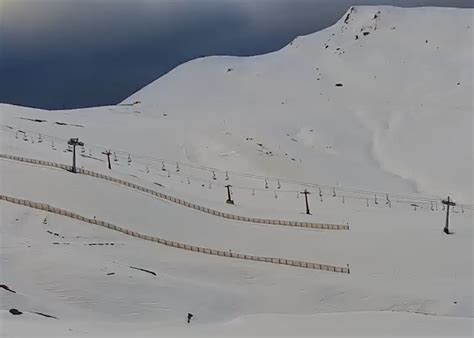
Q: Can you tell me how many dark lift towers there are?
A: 5